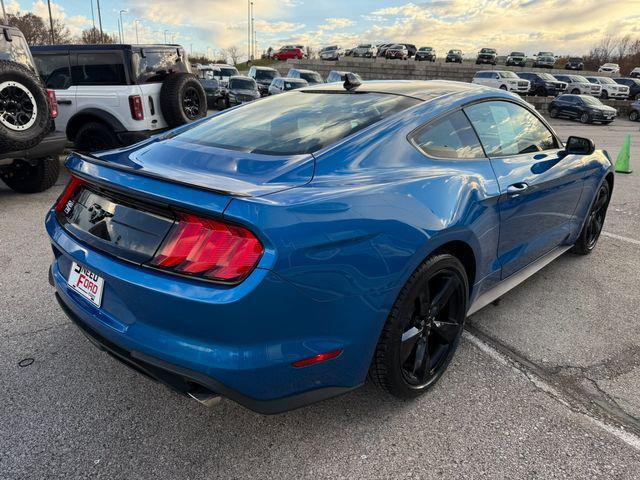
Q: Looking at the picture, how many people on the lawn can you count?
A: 0